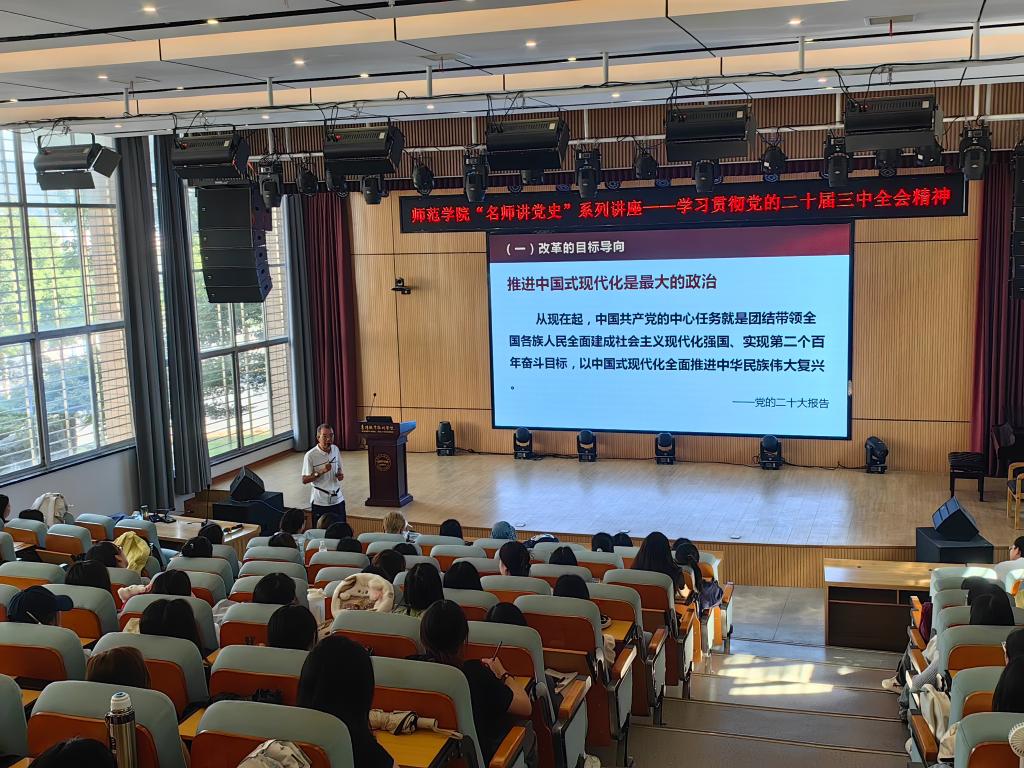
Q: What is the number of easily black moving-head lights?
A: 13